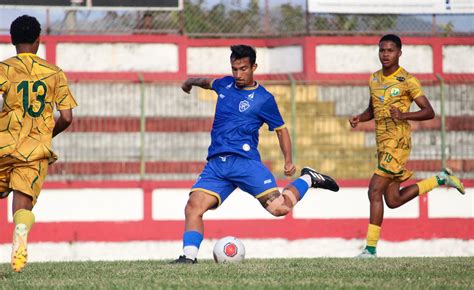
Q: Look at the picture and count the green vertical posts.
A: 3